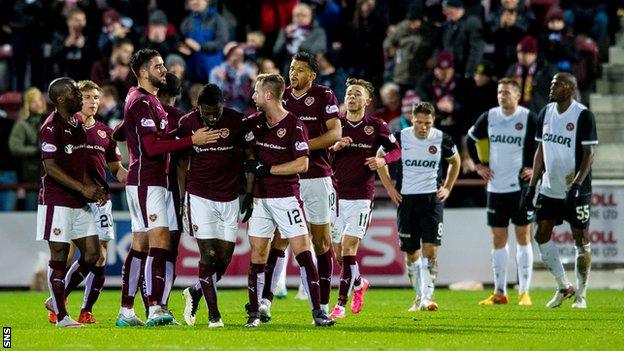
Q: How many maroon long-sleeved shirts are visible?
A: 2